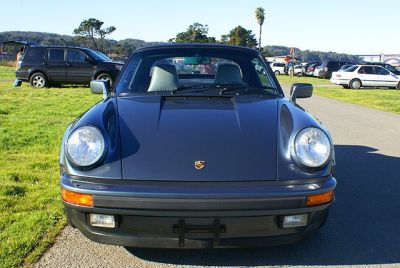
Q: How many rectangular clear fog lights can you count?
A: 2